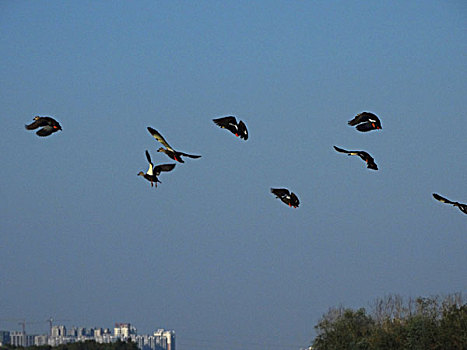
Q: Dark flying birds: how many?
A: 8